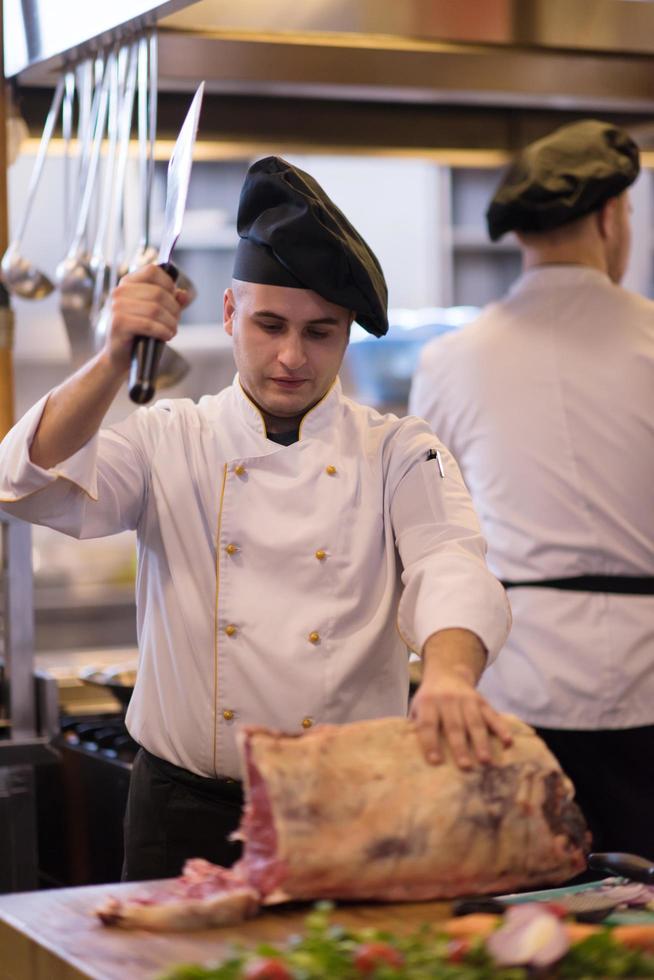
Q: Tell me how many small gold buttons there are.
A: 8